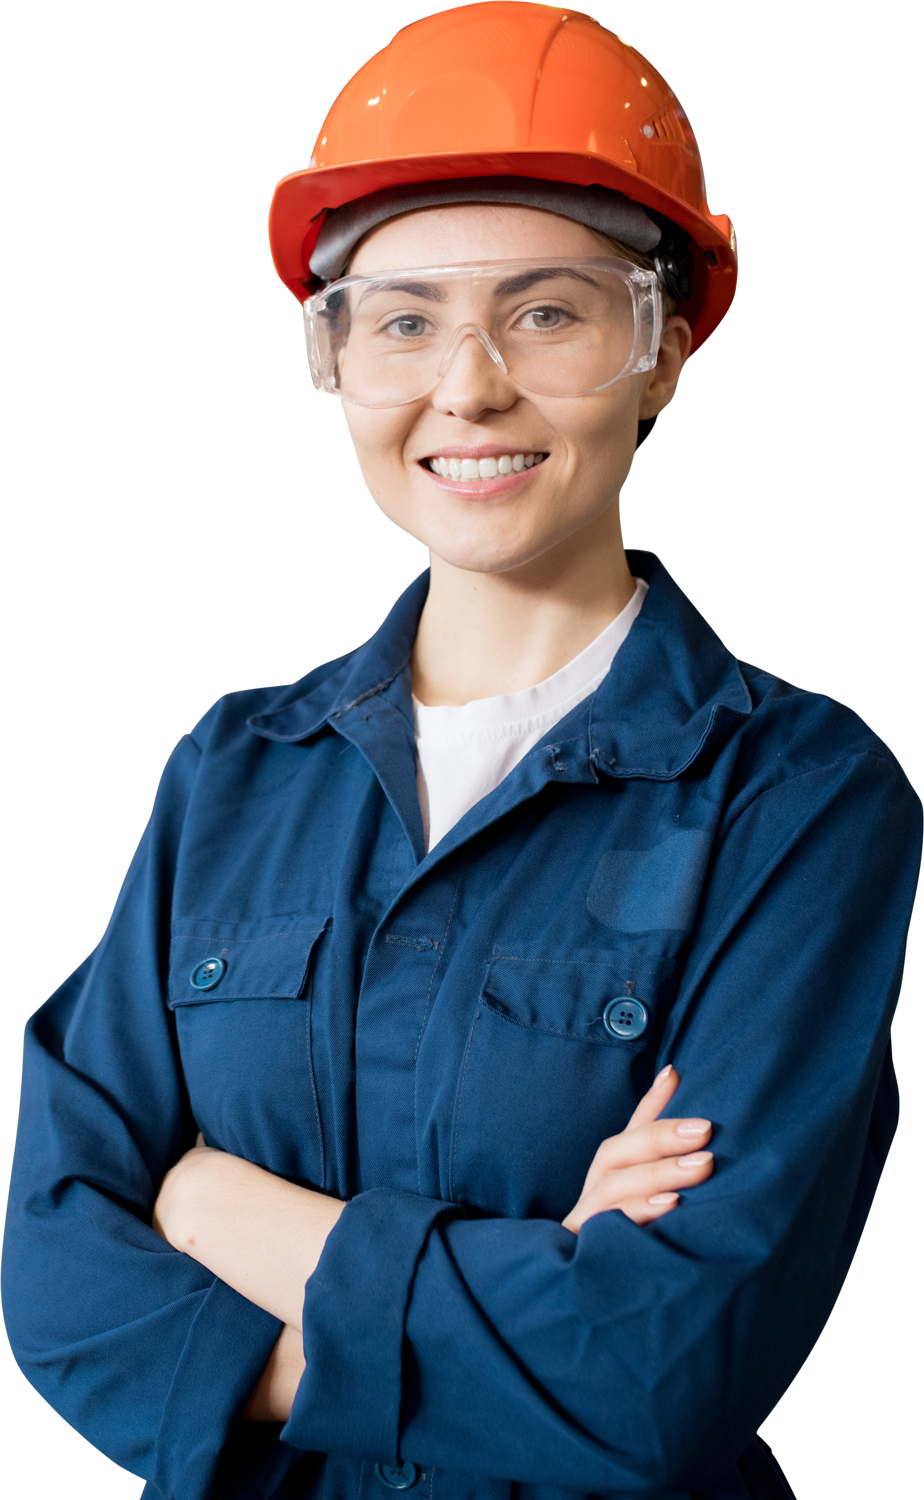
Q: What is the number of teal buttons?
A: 3